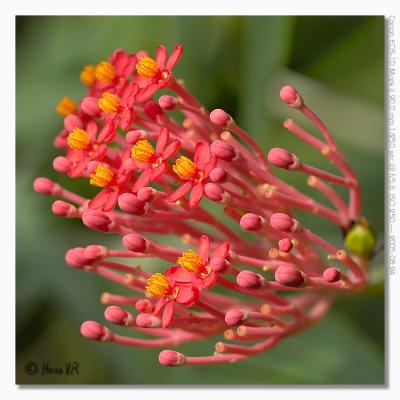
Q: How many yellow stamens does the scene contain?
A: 11